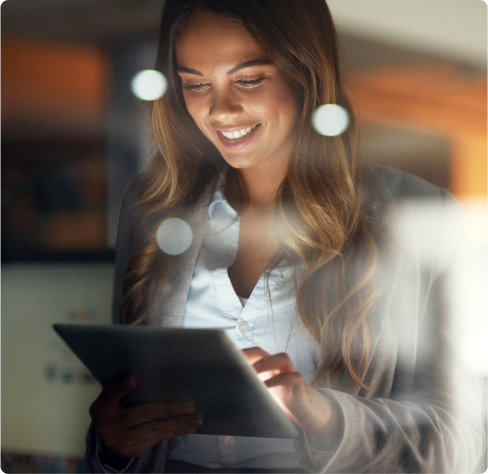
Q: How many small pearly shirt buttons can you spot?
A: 2